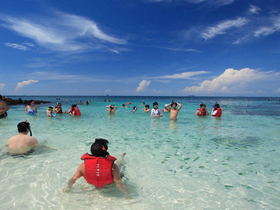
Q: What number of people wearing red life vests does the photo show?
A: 5